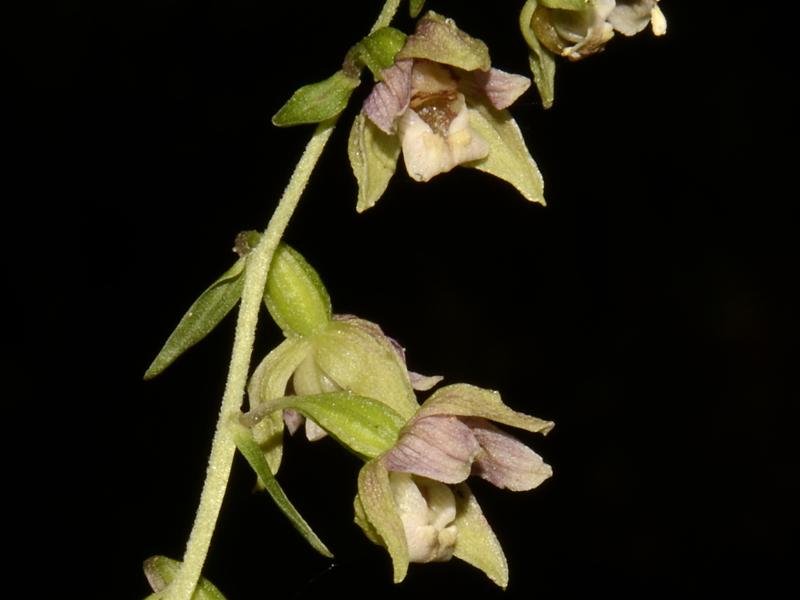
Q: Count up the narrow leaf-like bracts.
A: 3